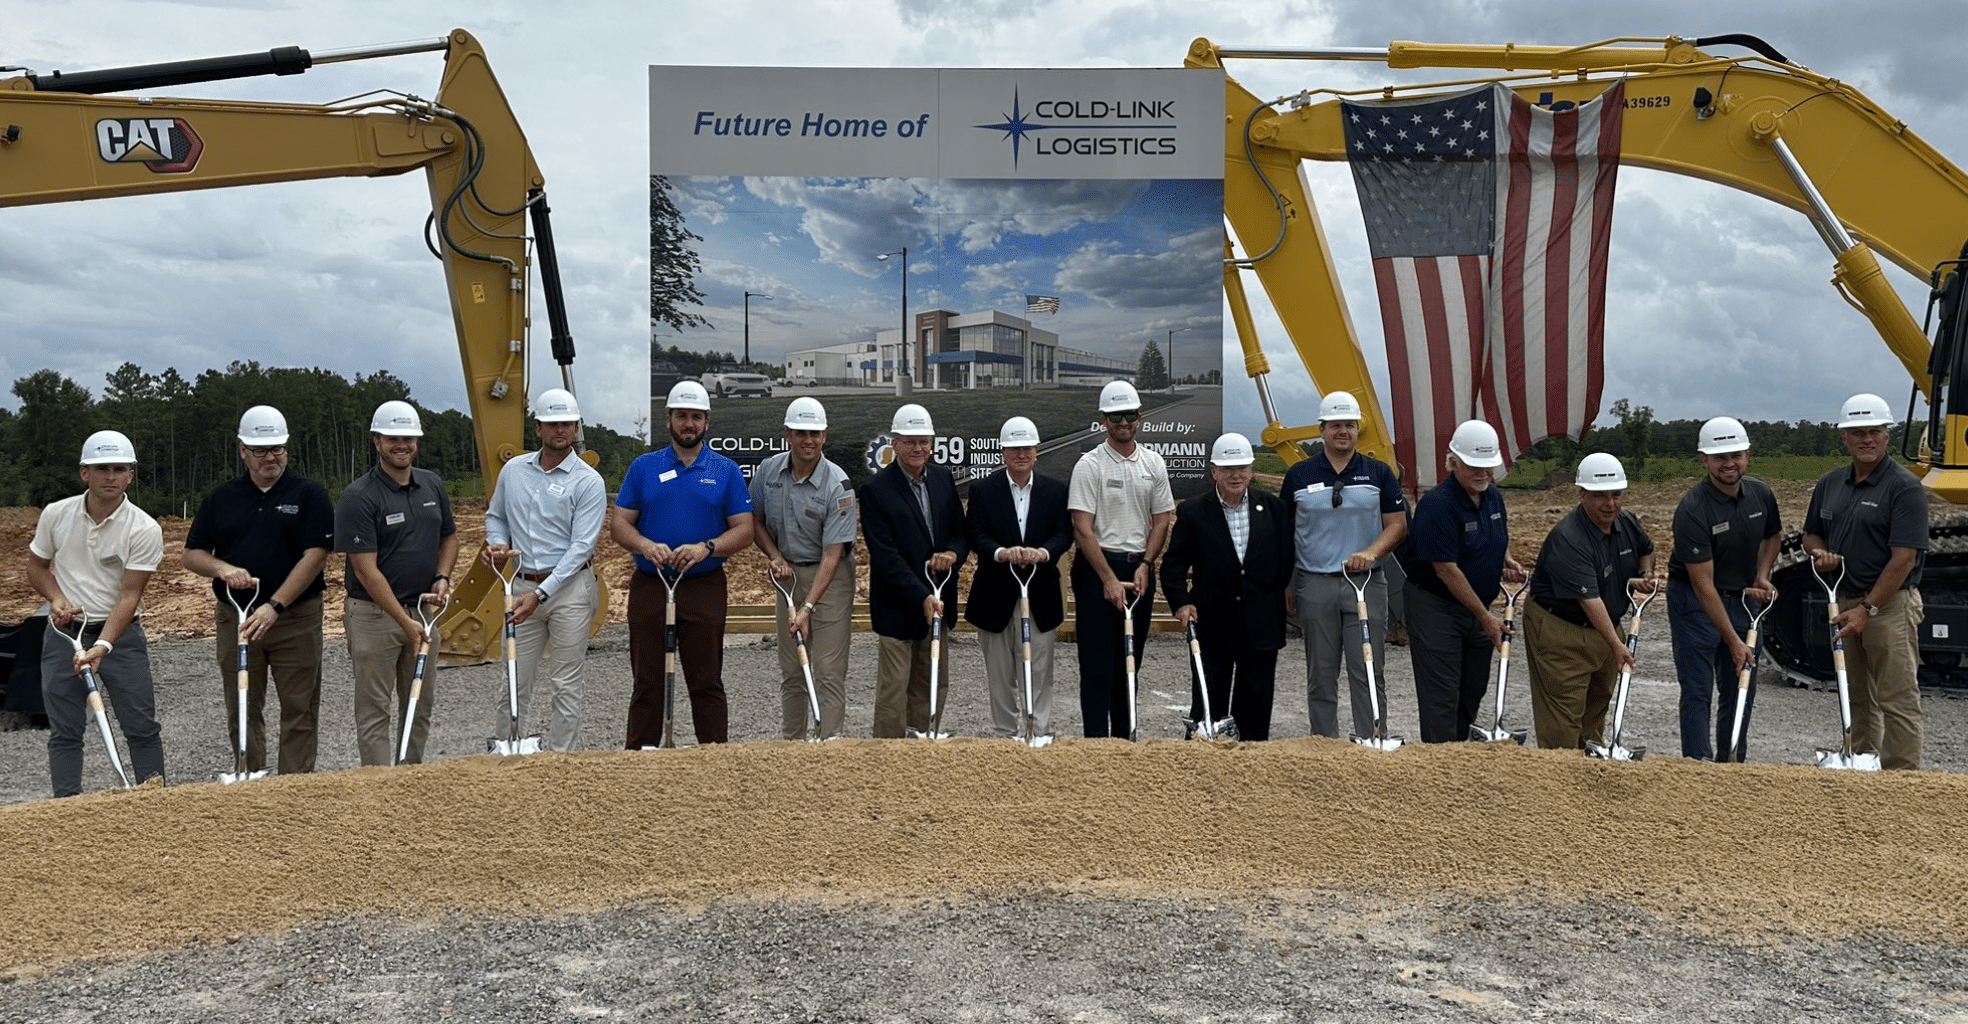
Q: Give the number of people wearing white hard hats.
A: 15